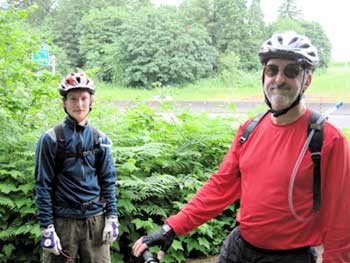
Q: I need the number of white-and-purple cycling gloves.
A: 2